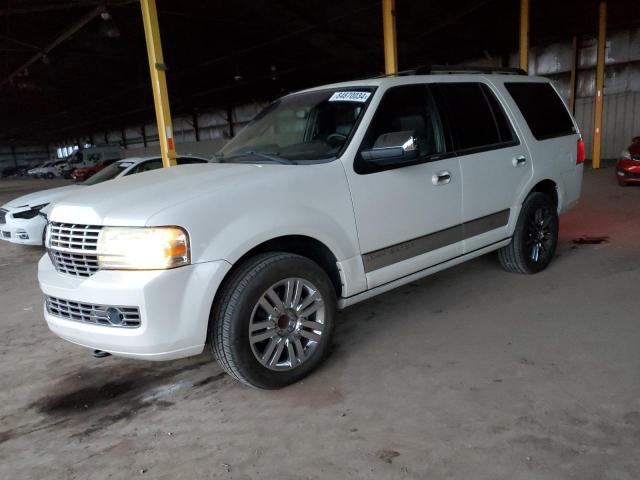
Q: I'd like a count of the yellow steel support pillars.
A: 4